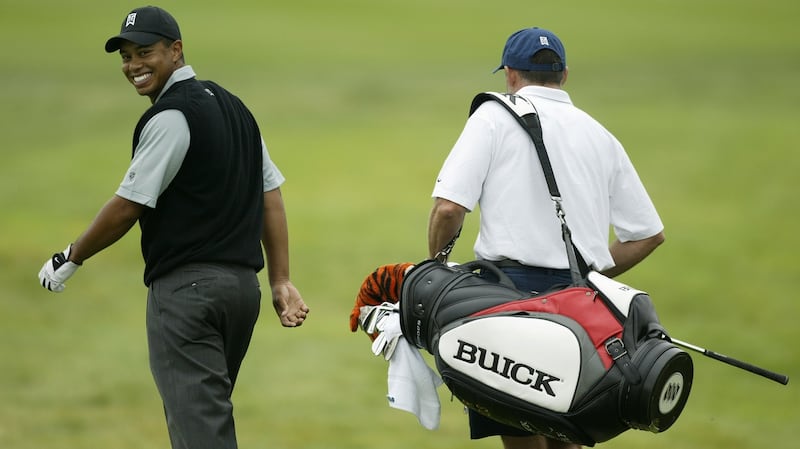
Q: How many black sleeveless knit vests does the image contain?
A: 1